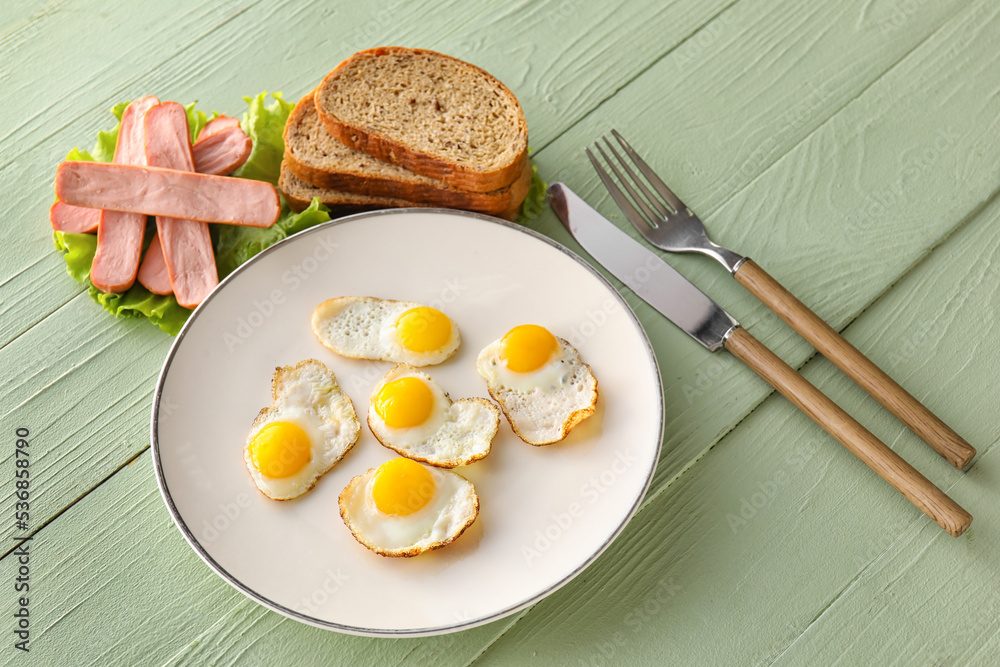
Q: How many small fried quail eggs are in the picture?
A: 5